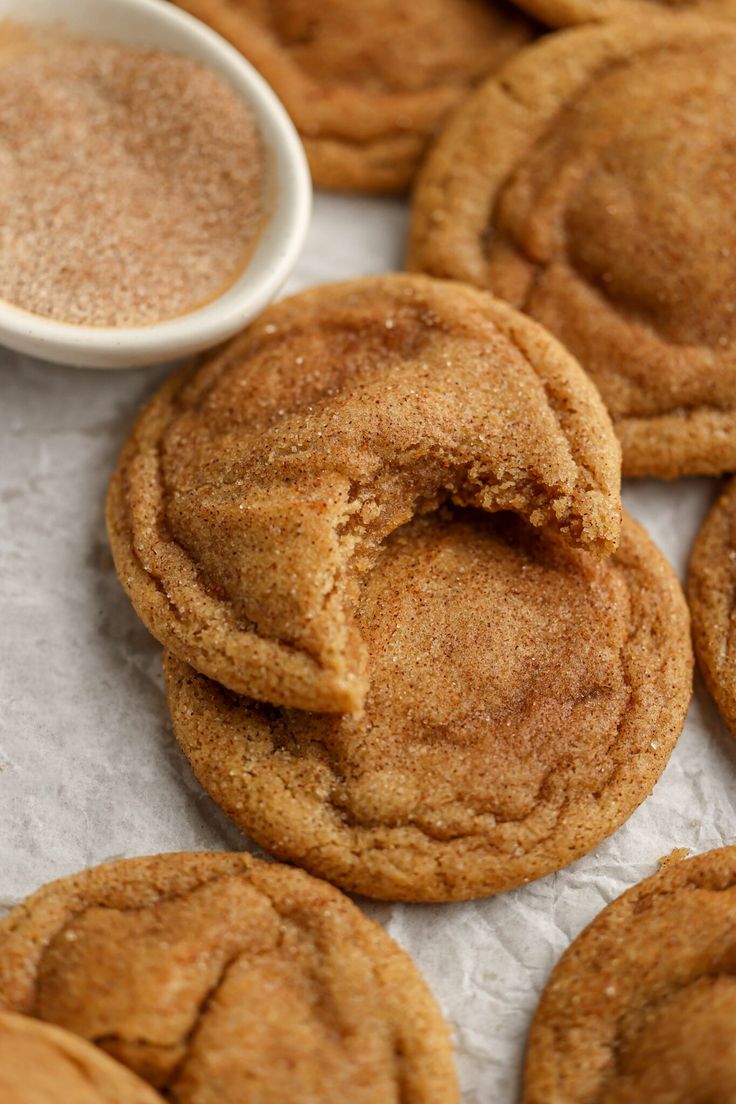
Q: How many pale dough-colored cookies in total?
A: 0